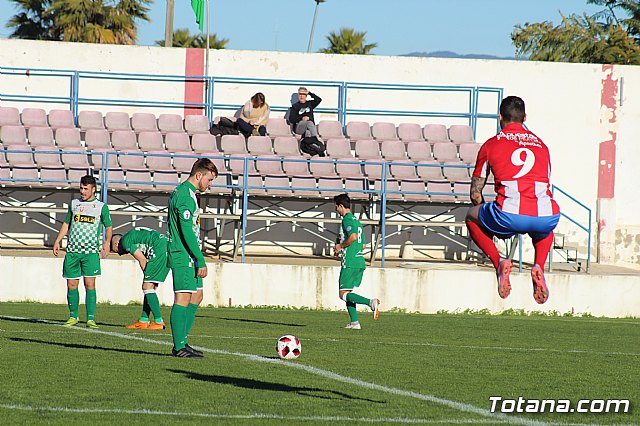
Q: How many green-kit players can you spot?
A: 4